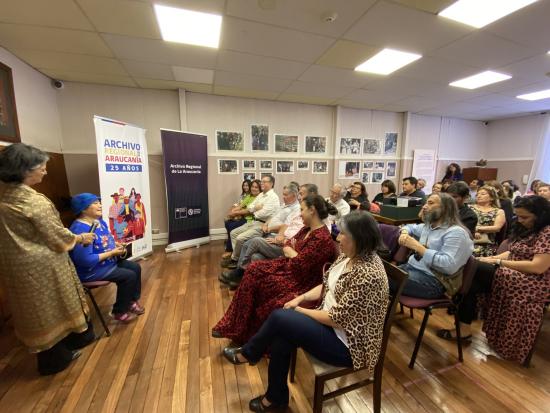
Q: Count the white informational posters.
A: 2